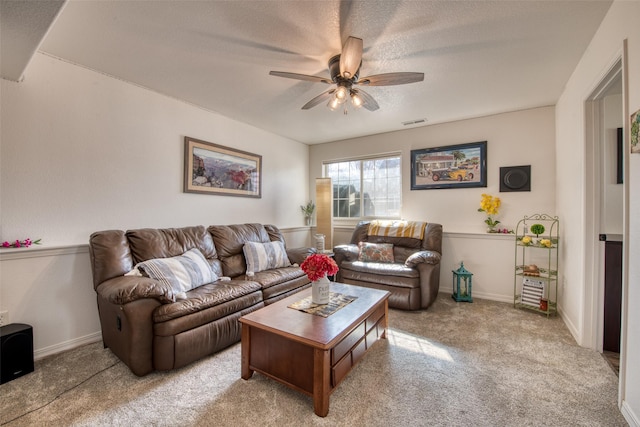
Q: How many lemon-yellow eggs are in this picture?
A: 0